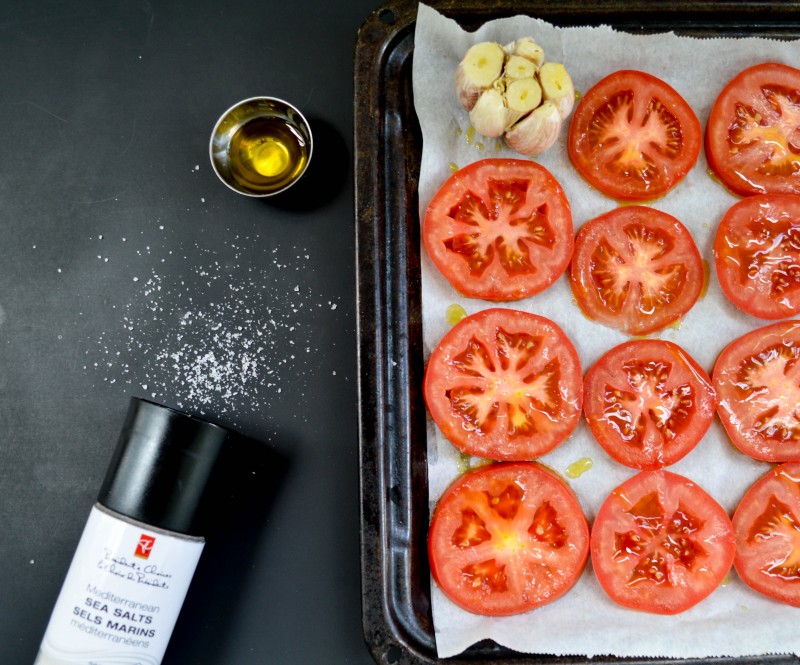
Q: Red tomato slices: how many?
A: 11